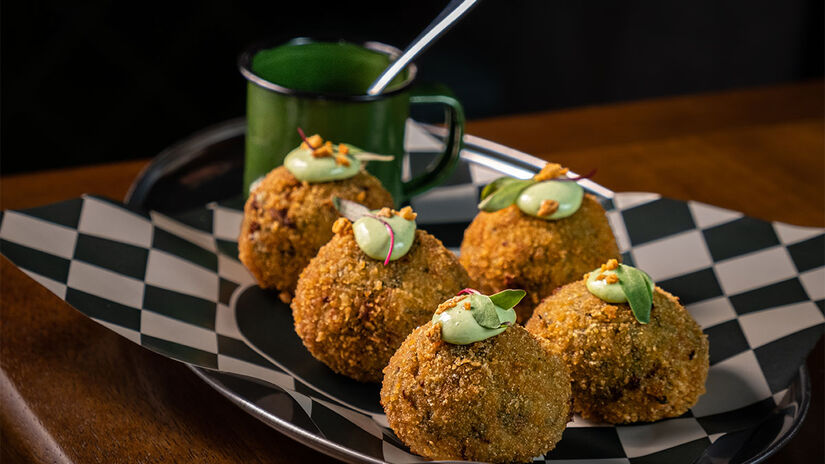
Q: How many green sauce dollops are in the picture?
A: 5